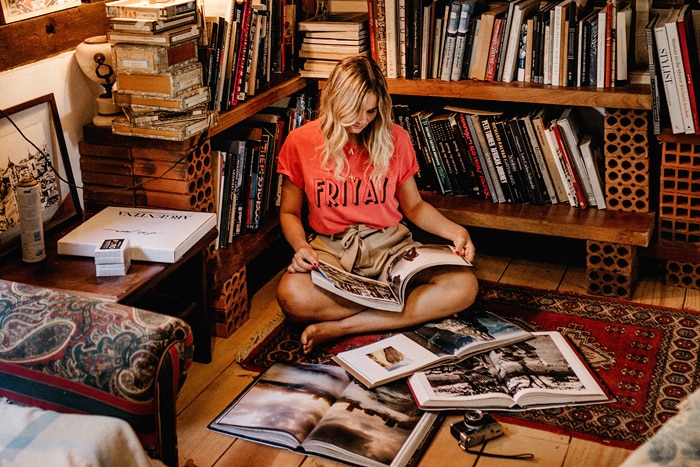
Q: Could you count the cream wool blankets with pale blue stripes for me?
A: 1